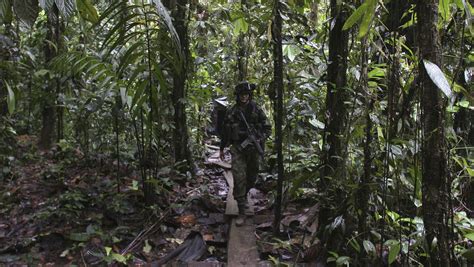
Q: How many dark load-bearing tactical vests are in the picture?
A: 1